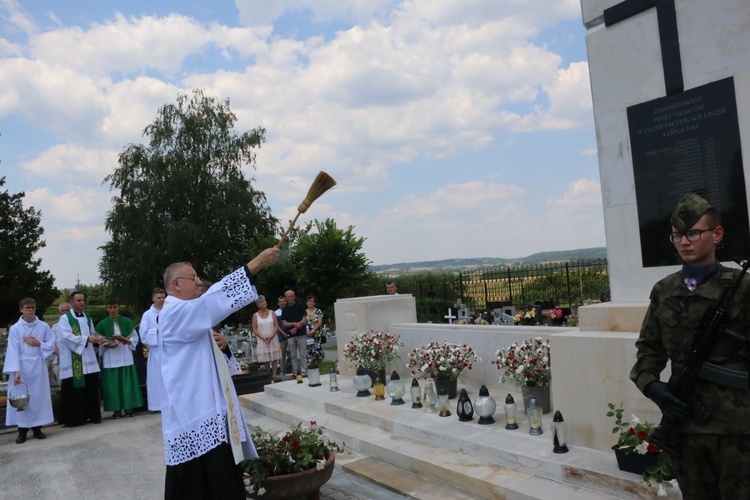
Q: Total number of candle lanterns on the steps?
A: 14